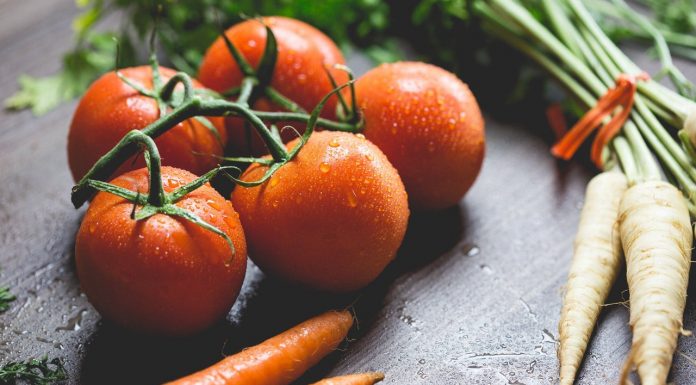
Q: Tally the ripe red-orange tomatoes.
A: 5